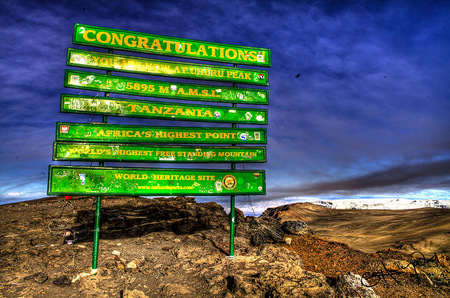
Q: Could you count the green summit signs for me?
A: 7